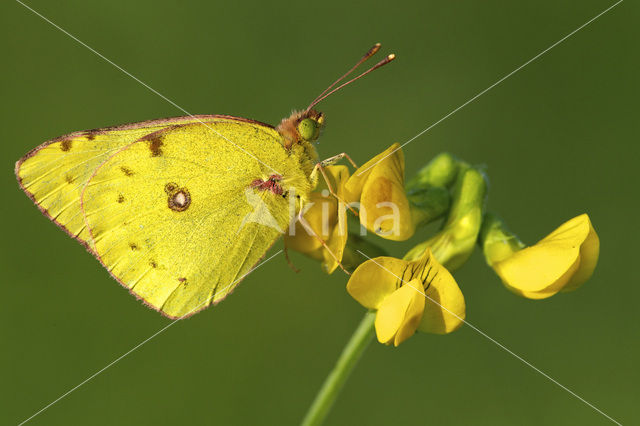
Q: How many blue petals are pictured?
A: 0